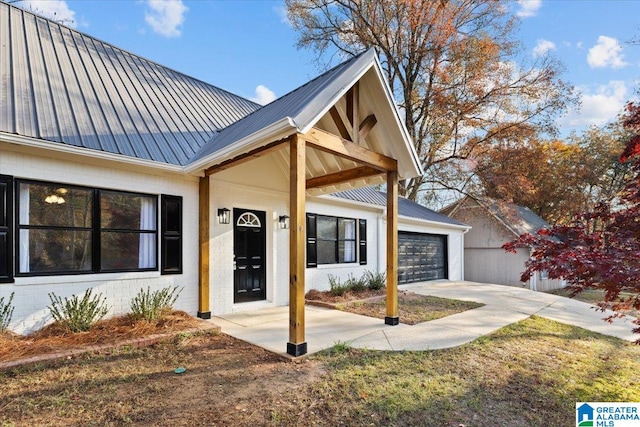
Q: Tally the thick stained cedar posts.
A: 3